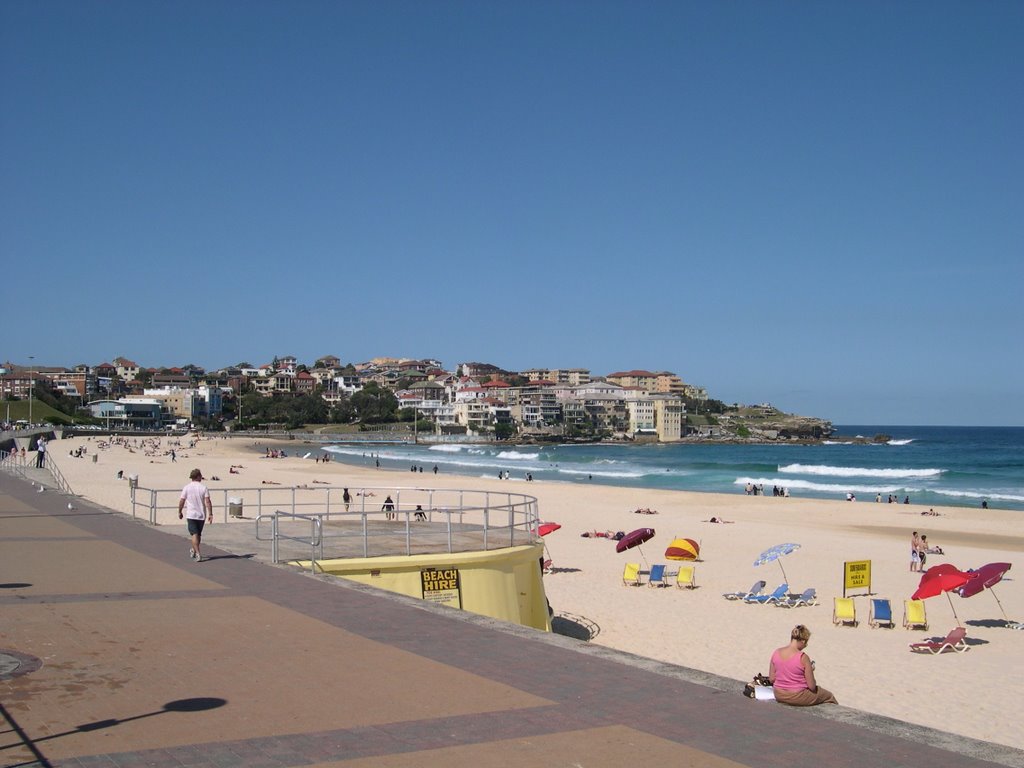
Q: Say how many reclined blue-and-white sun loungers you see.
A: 3